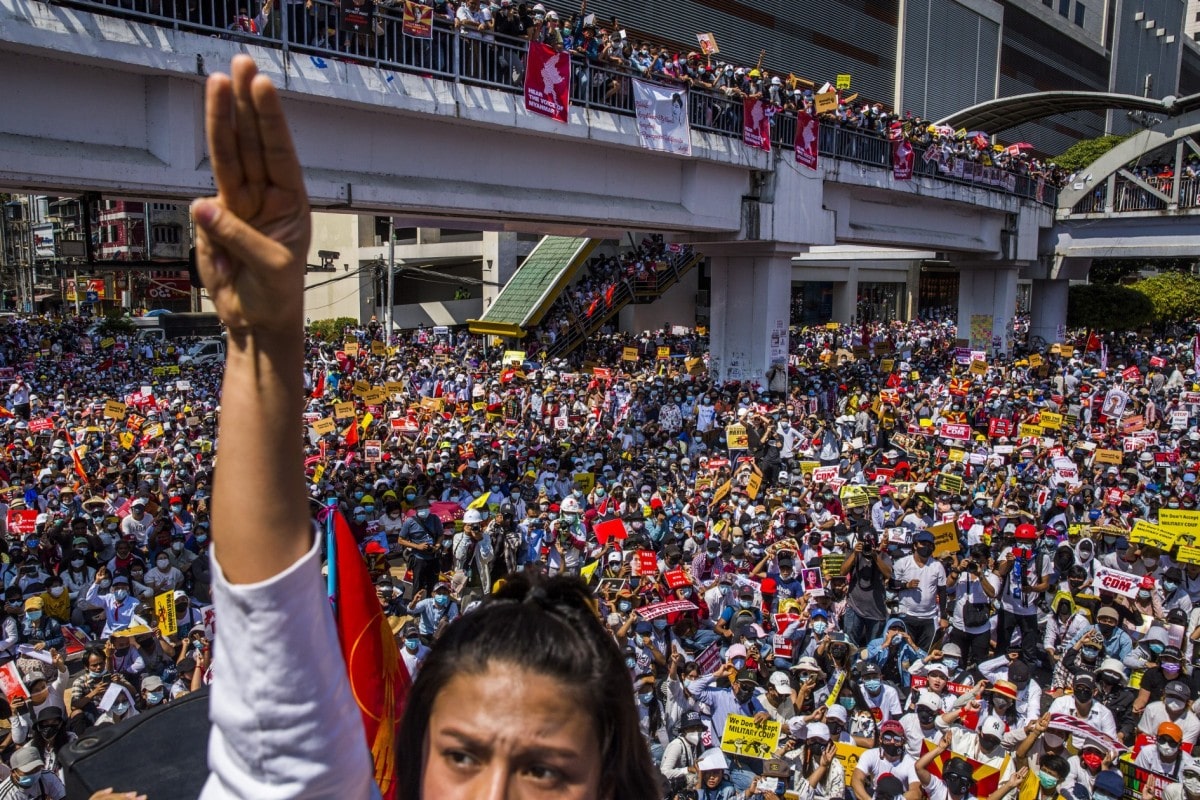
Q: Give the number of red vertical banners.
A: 4